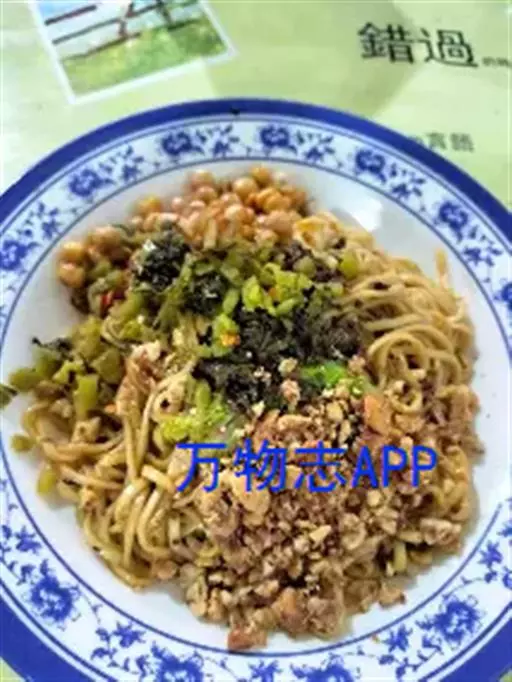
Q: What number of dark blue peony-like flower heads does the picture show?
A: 11